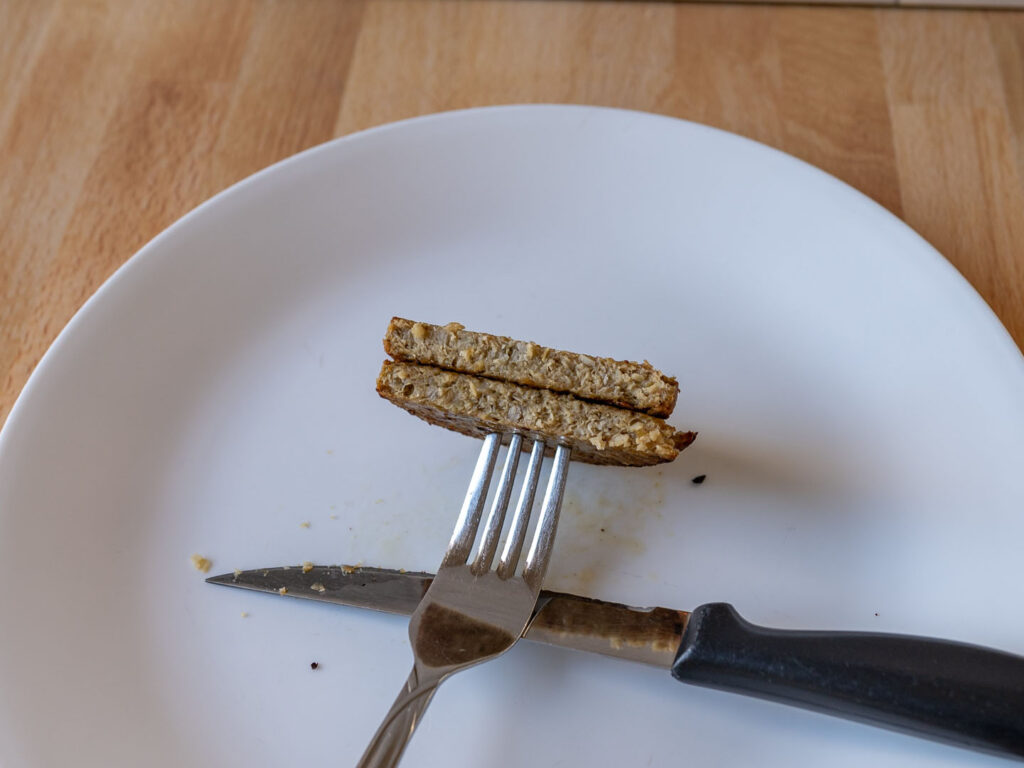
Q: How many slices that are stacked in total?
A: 2